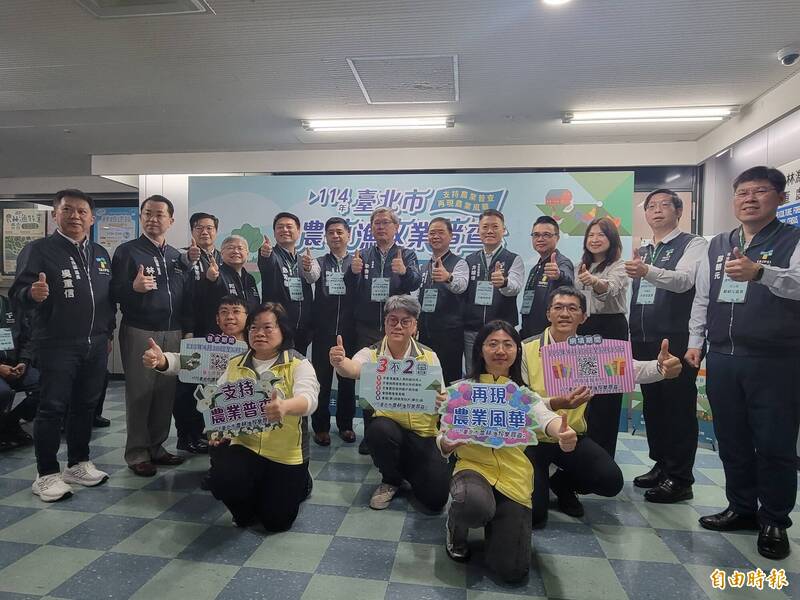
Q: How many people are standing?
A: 13